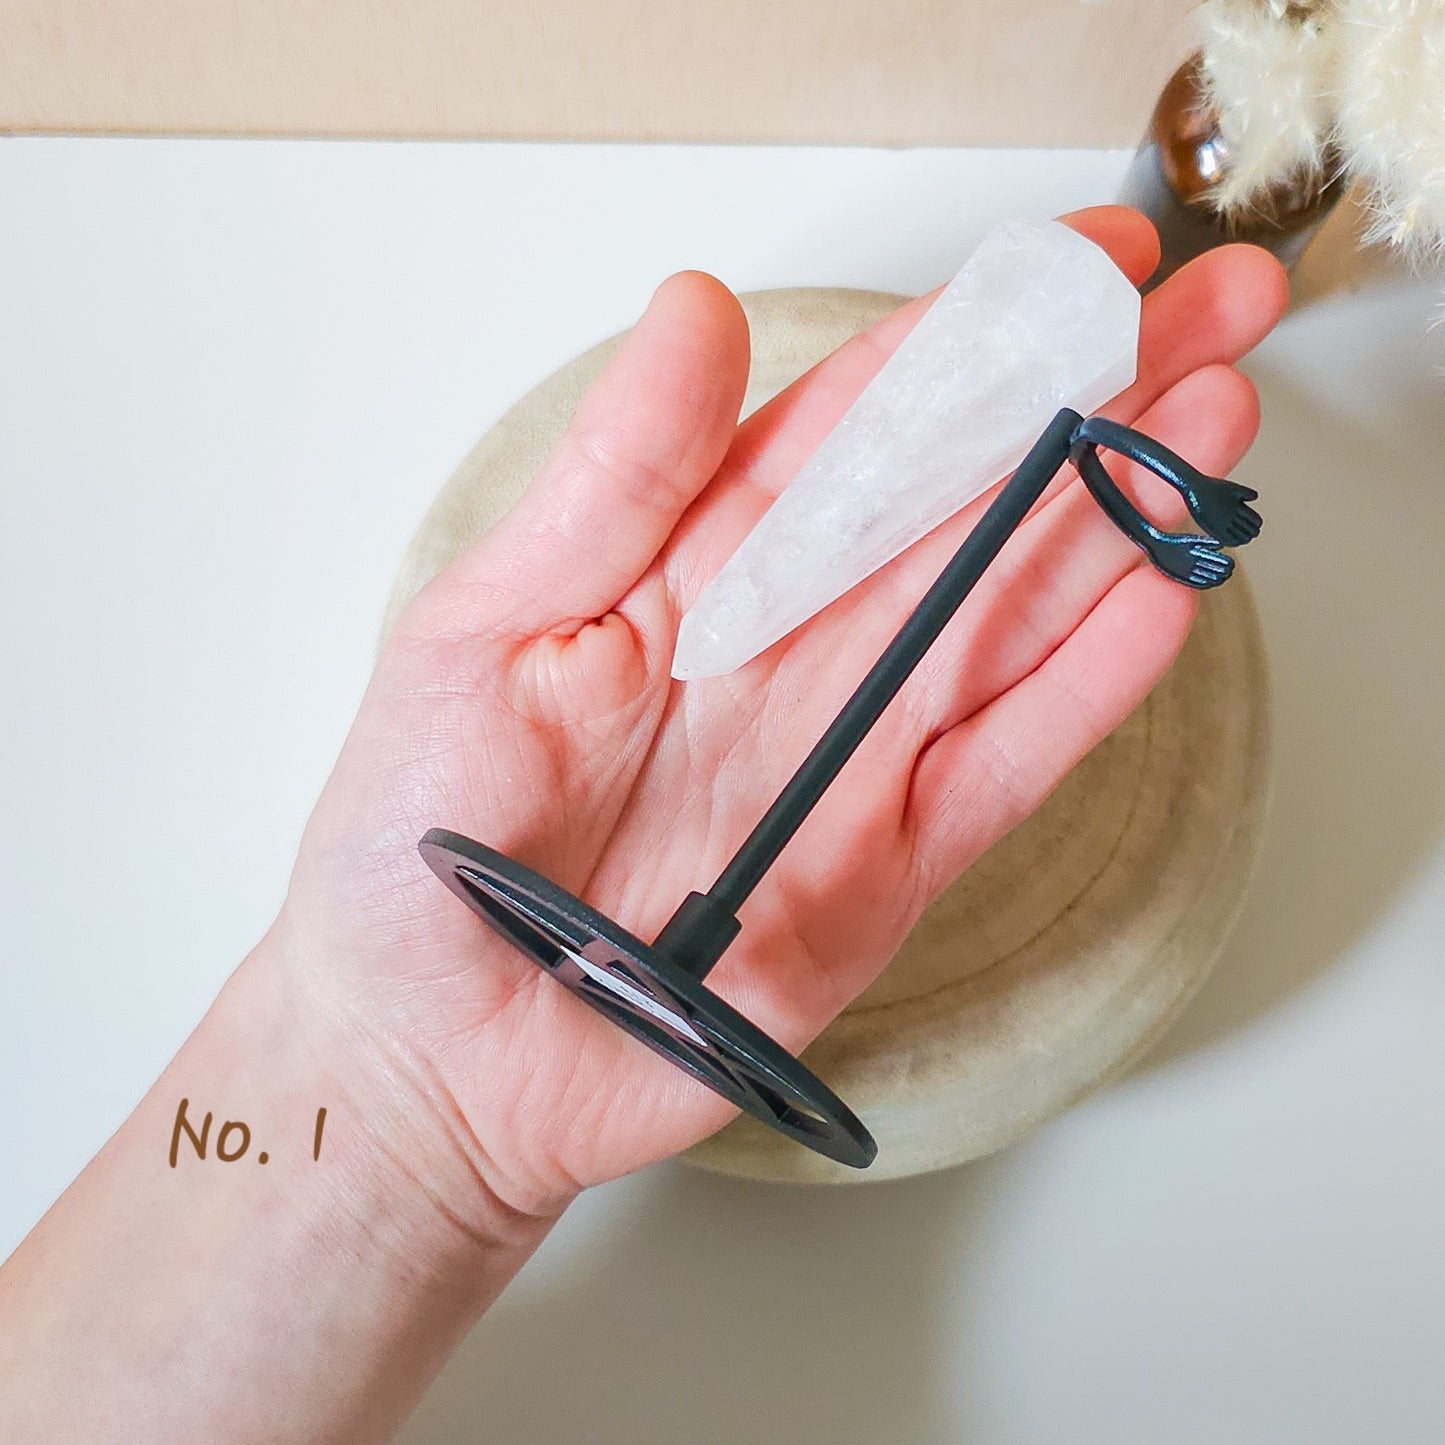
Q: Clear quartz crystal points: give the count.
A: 1